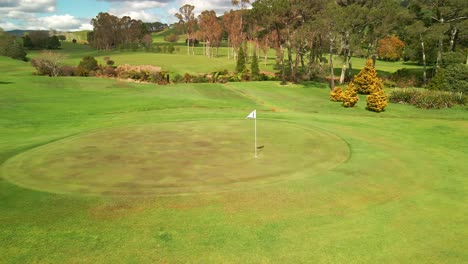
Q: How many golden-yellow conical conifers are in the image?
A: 4